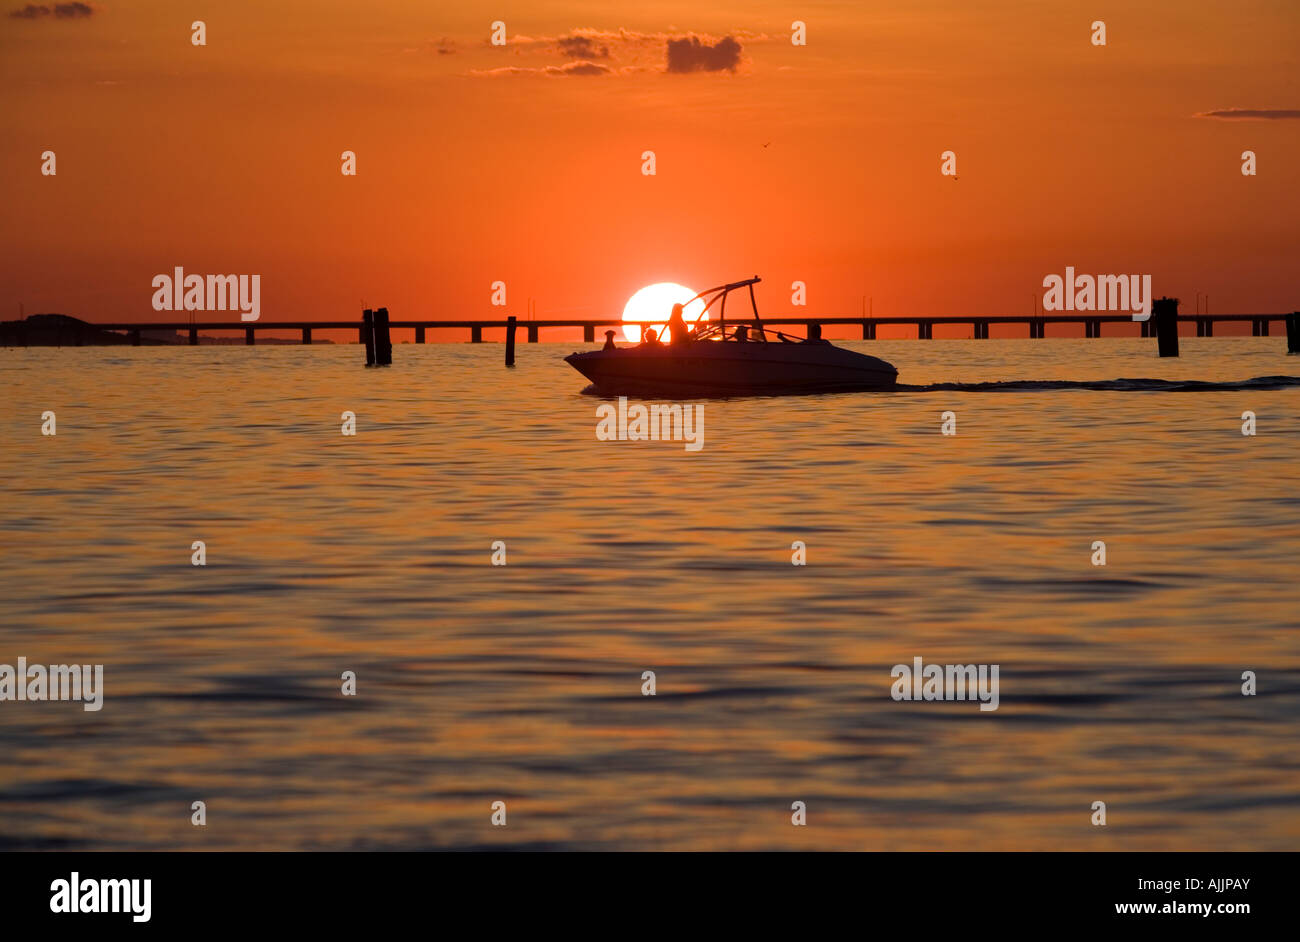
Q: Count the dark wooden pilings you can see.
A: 5